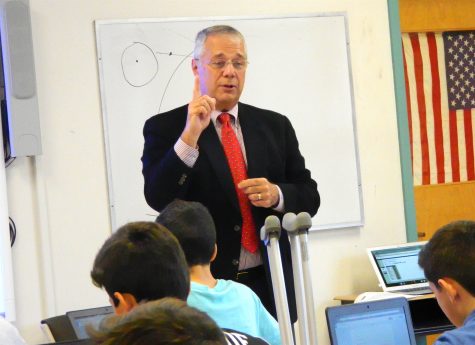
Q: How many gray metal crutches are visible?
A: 2